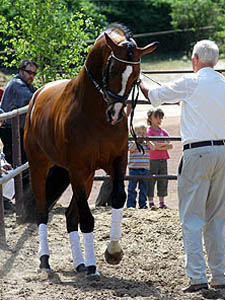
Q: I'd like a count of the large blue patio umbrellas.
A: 0